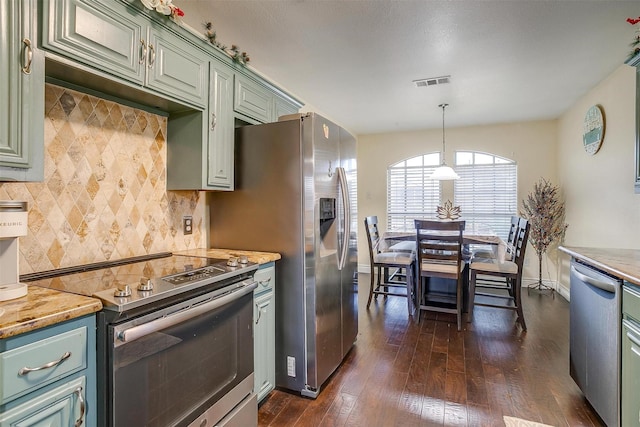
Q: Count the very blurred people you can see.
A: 0